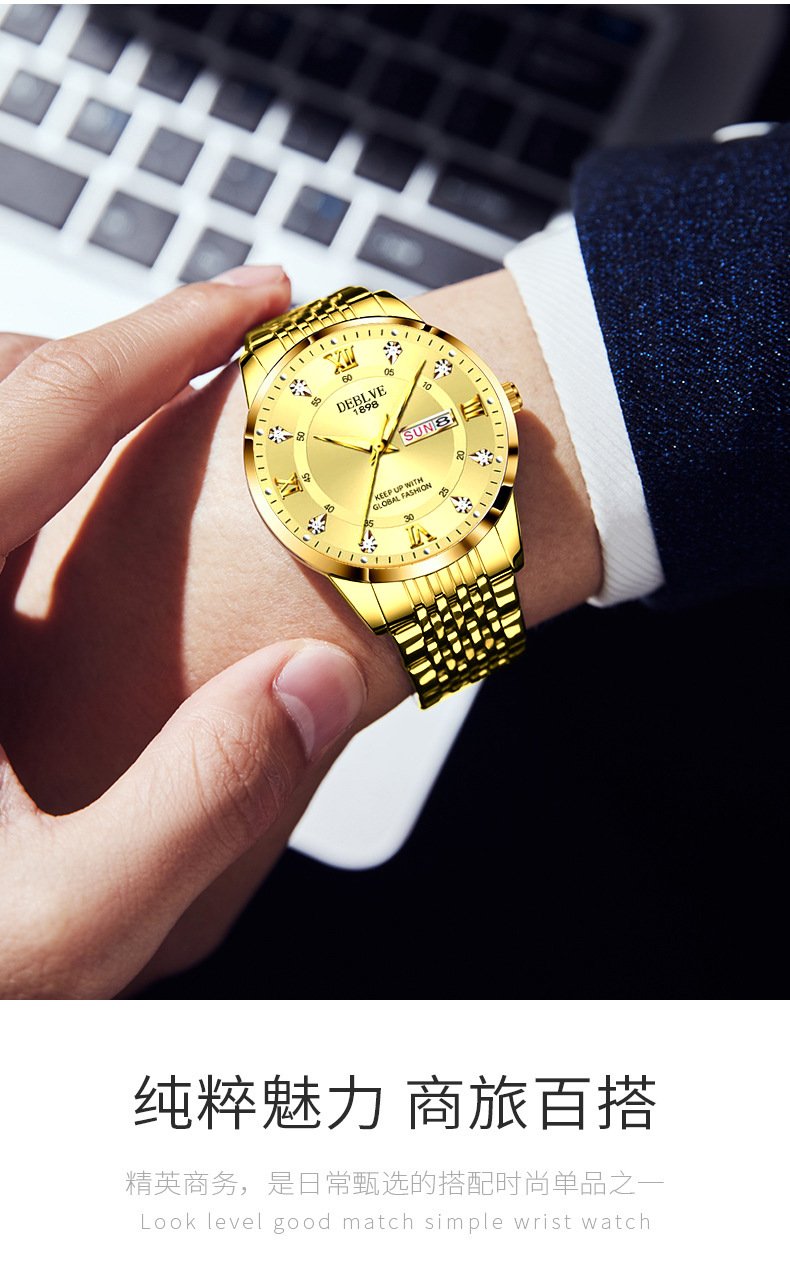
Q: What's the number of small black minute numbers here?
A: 11